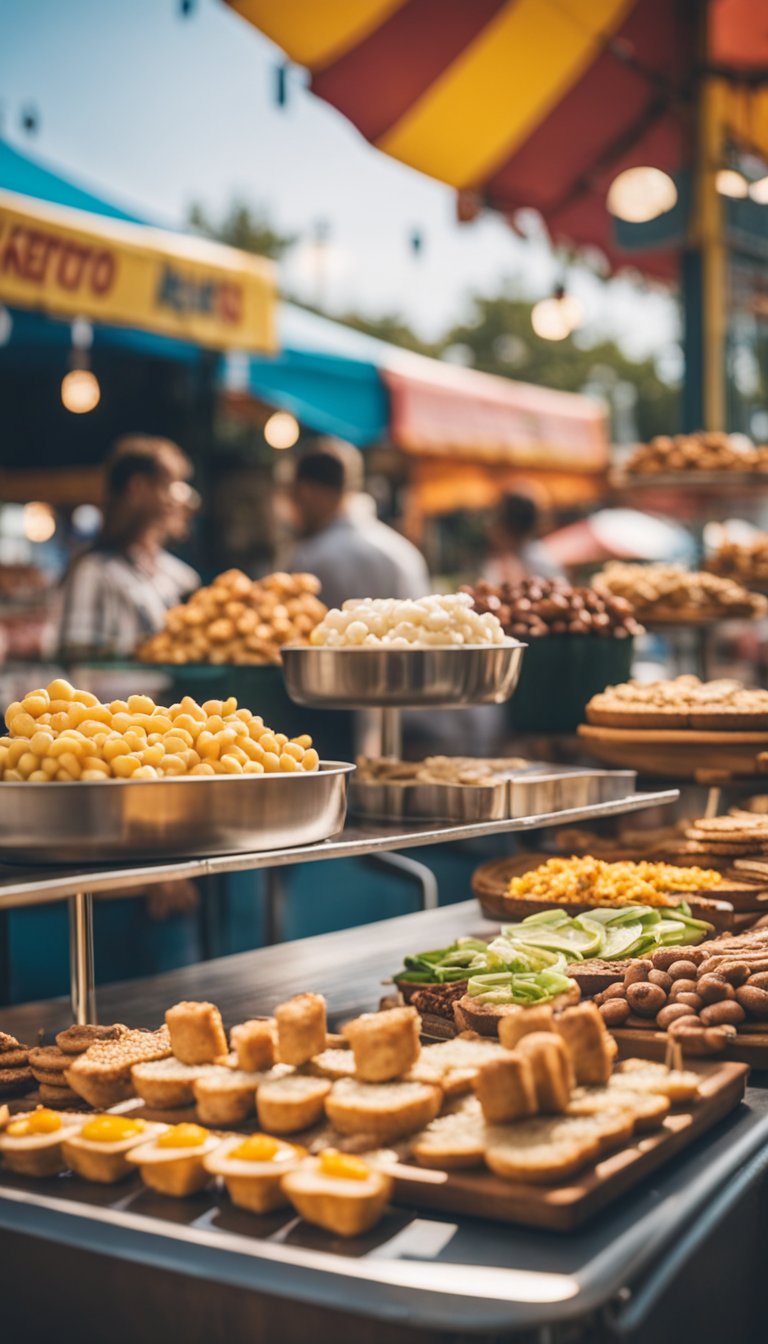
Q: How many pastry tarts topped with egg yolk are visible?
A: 5